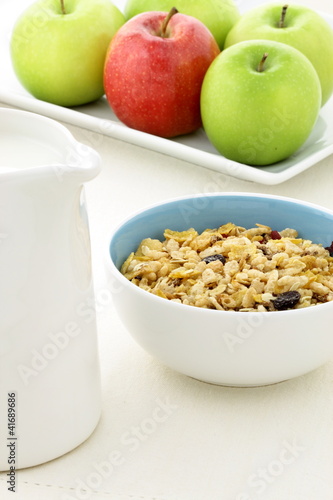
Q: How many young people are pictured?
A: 0